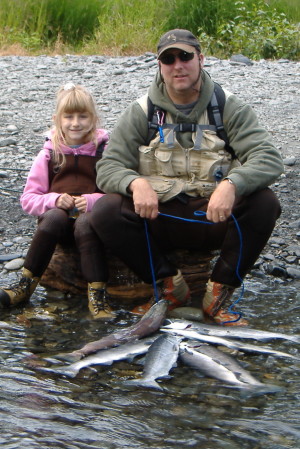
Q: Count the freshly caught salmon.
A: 7